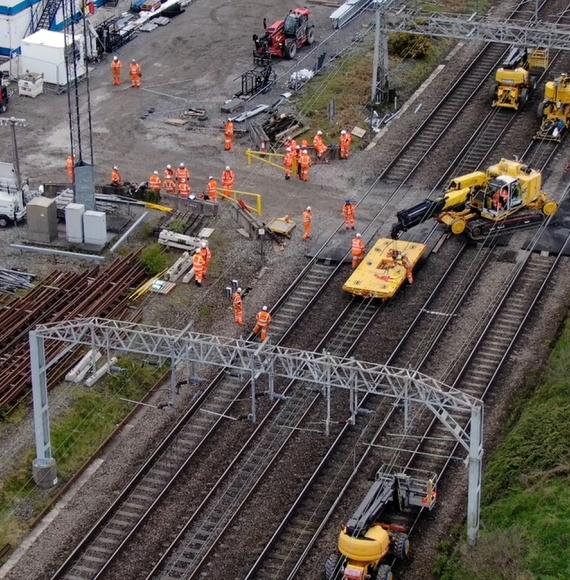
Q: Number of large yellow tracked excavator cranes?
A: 1